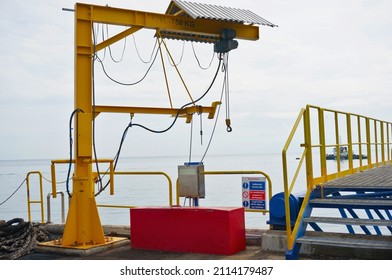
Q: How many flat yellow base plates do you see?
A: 1